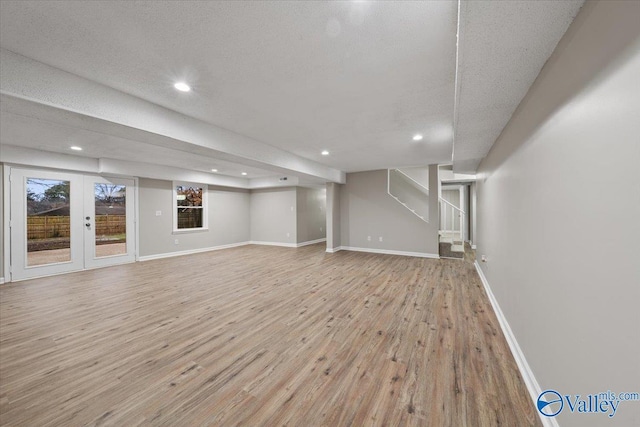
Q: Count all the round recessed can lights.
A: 6